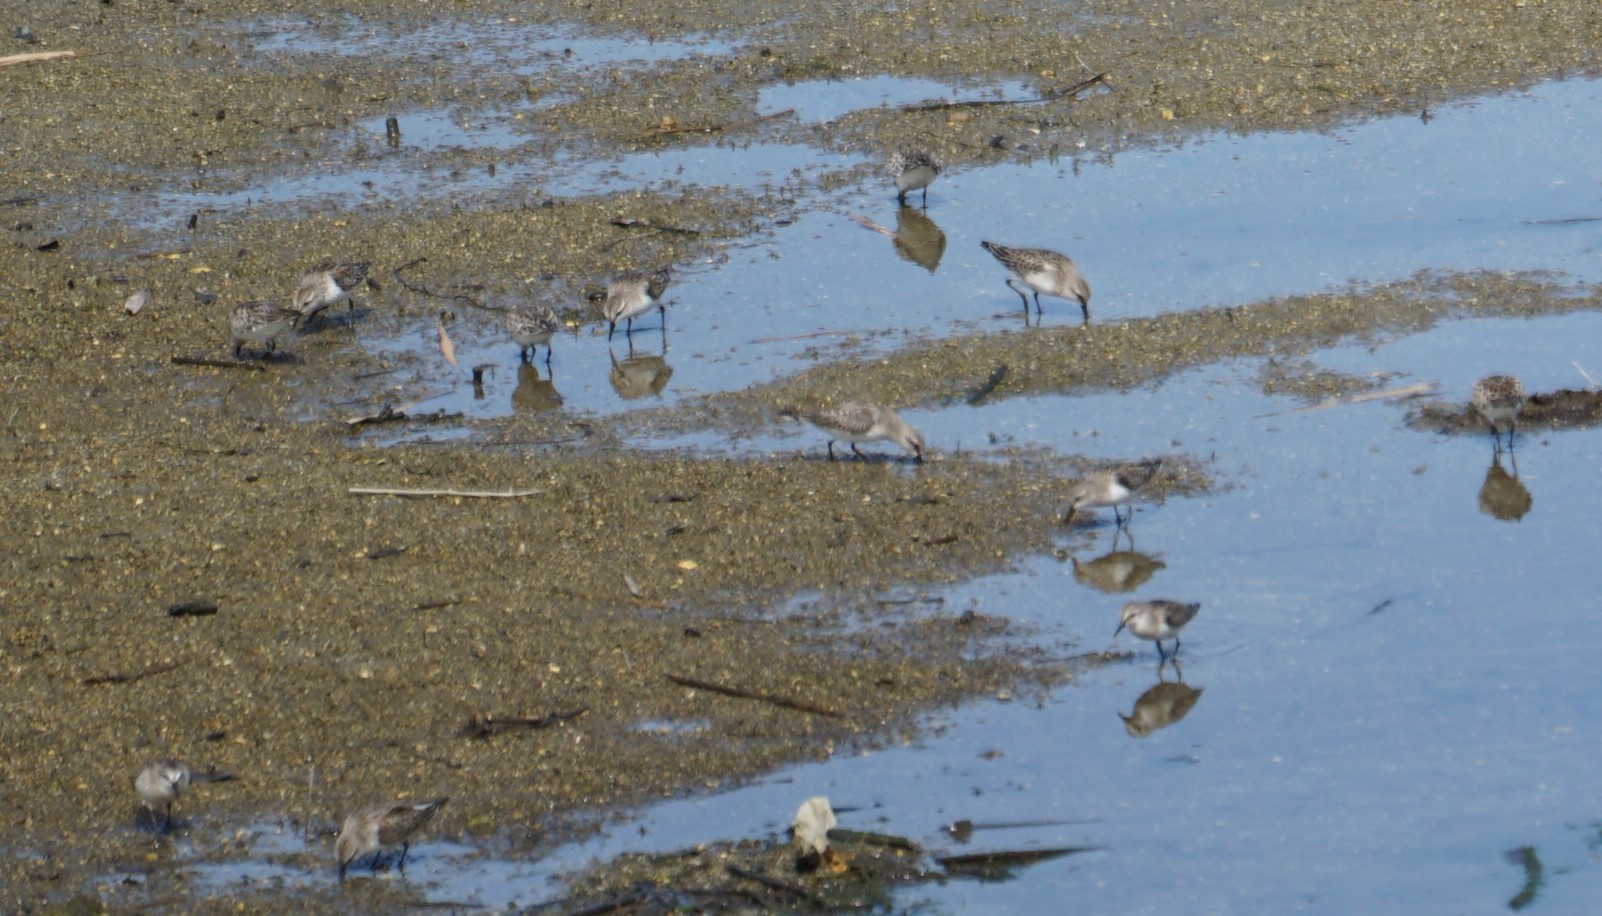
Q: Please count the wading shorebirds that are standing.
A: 12